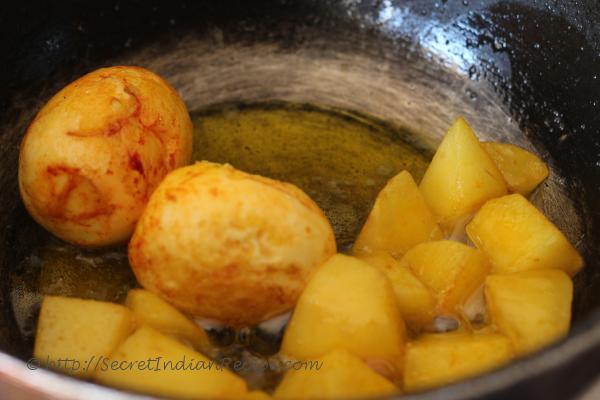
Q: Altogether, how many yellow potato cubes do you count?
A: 13